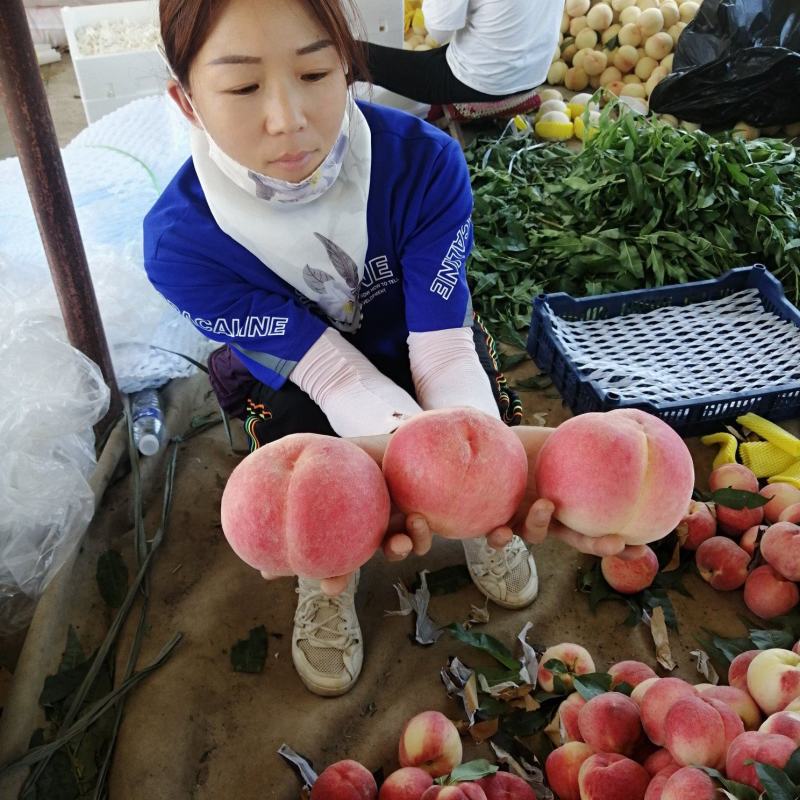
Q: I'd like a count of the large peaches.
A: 3